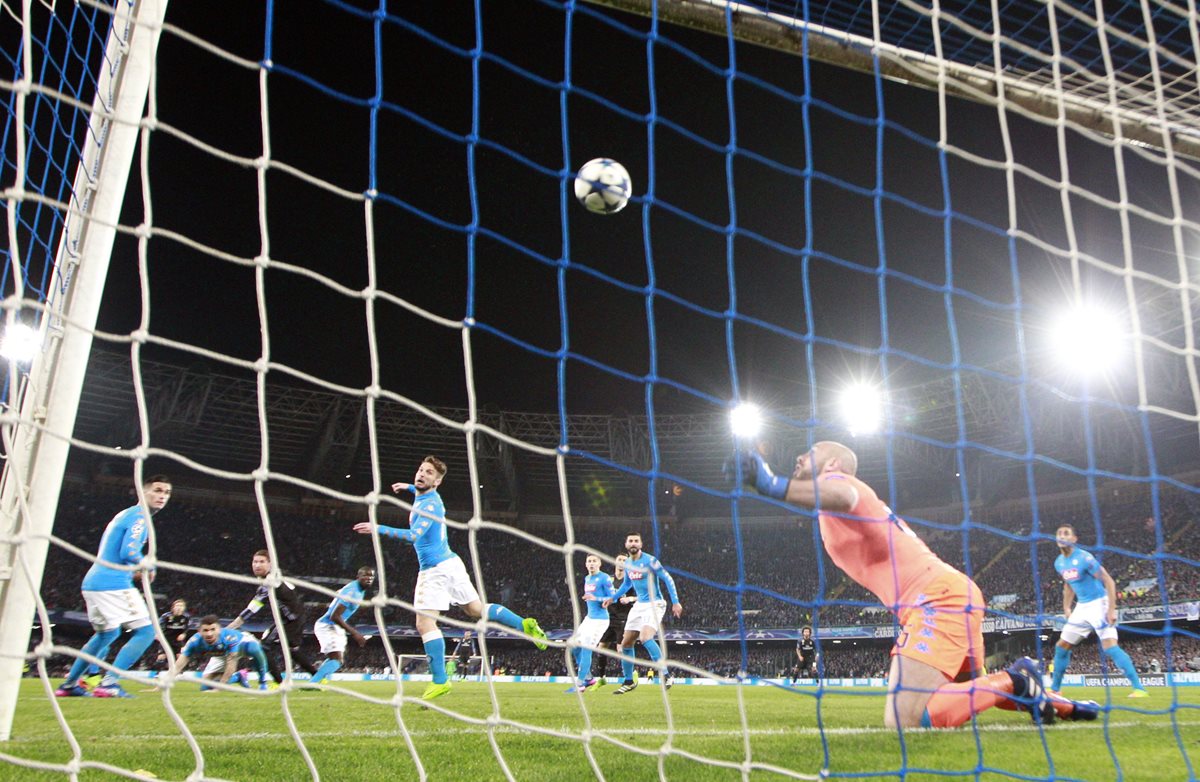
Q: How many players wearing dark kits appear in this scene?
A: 5